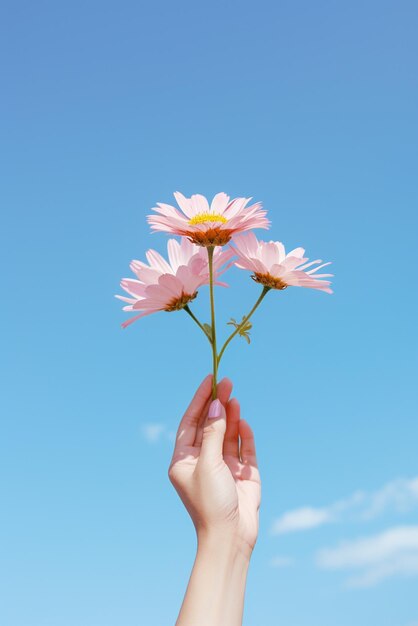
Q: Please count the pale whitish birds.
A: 0